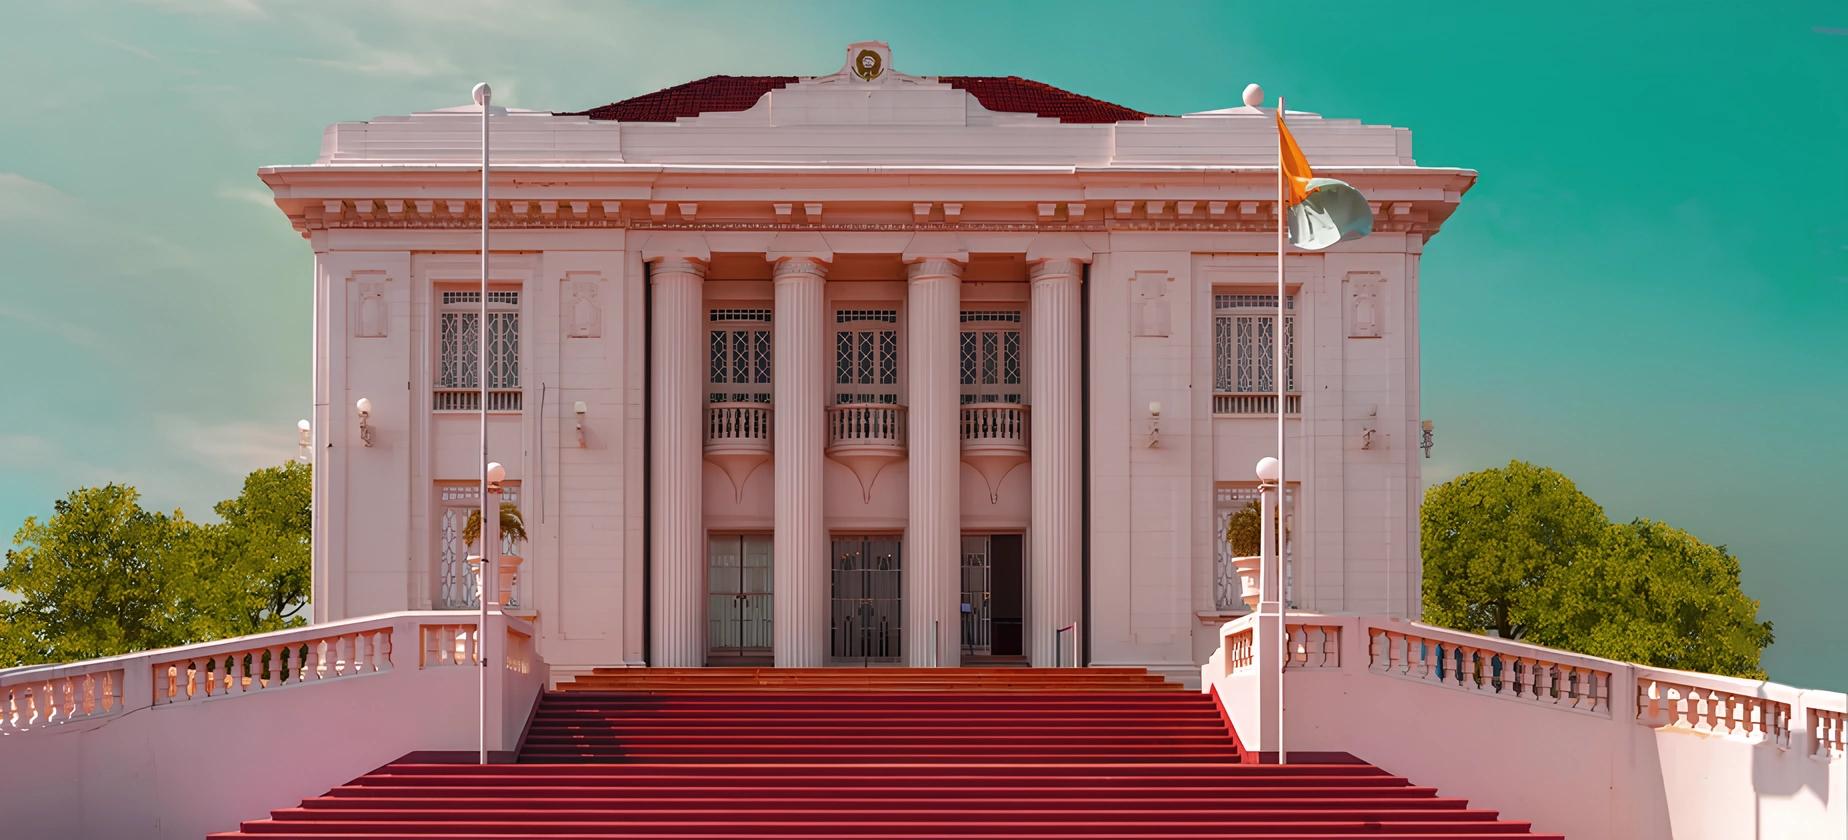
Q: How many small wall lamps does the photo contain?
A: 6